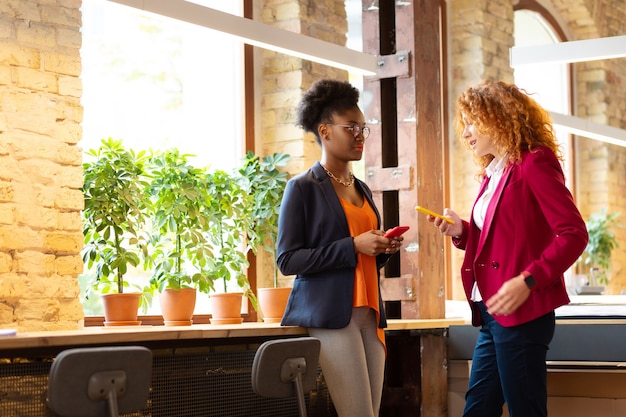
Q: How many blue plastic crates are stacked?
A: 0